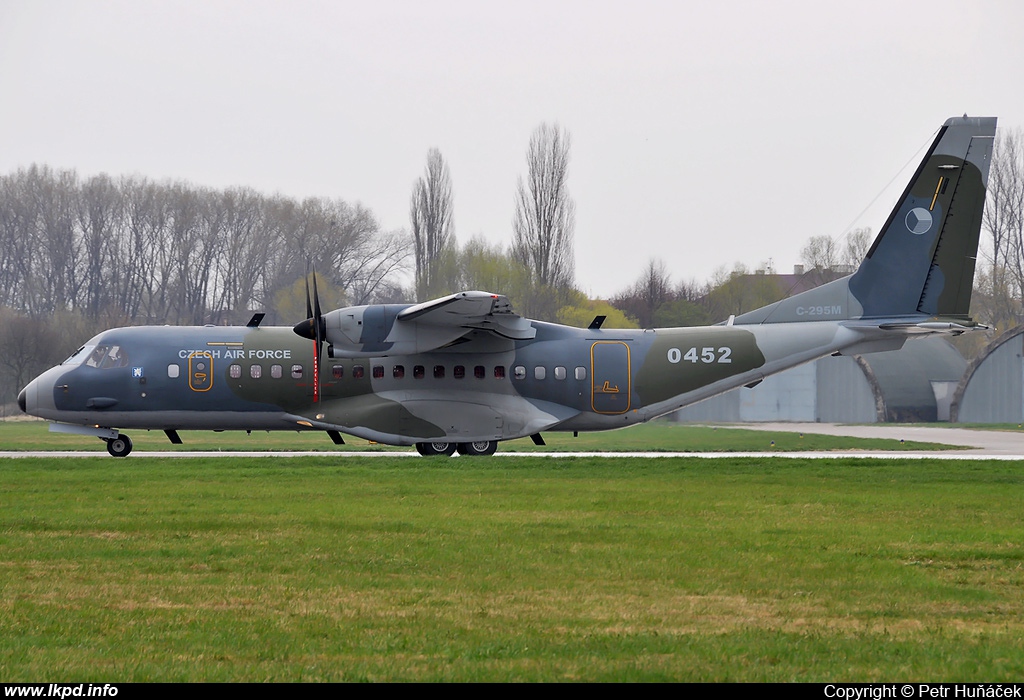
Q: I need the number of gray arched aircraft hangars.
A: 2